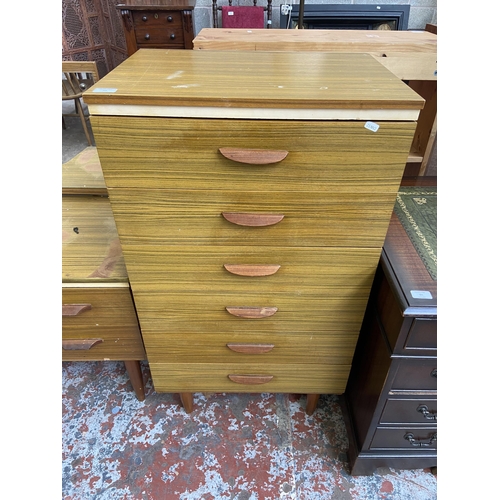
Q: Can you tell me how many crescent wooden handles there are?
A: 6